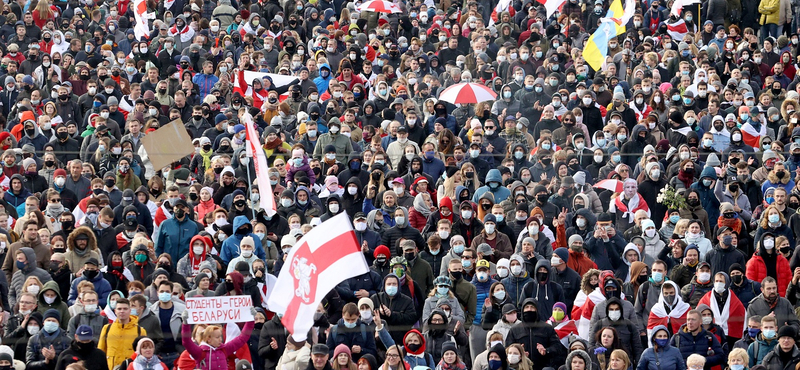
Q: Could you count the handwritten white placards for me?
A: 1